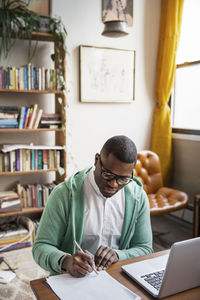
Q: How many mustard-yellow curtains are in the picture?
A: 1